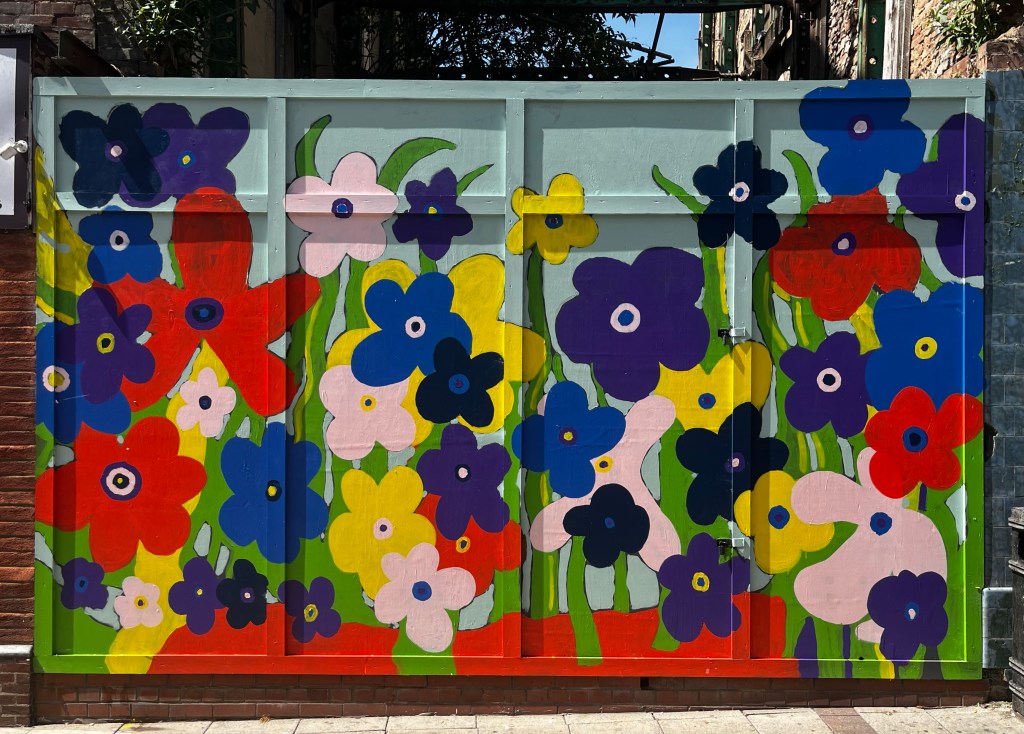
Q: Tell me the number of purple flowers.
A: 12